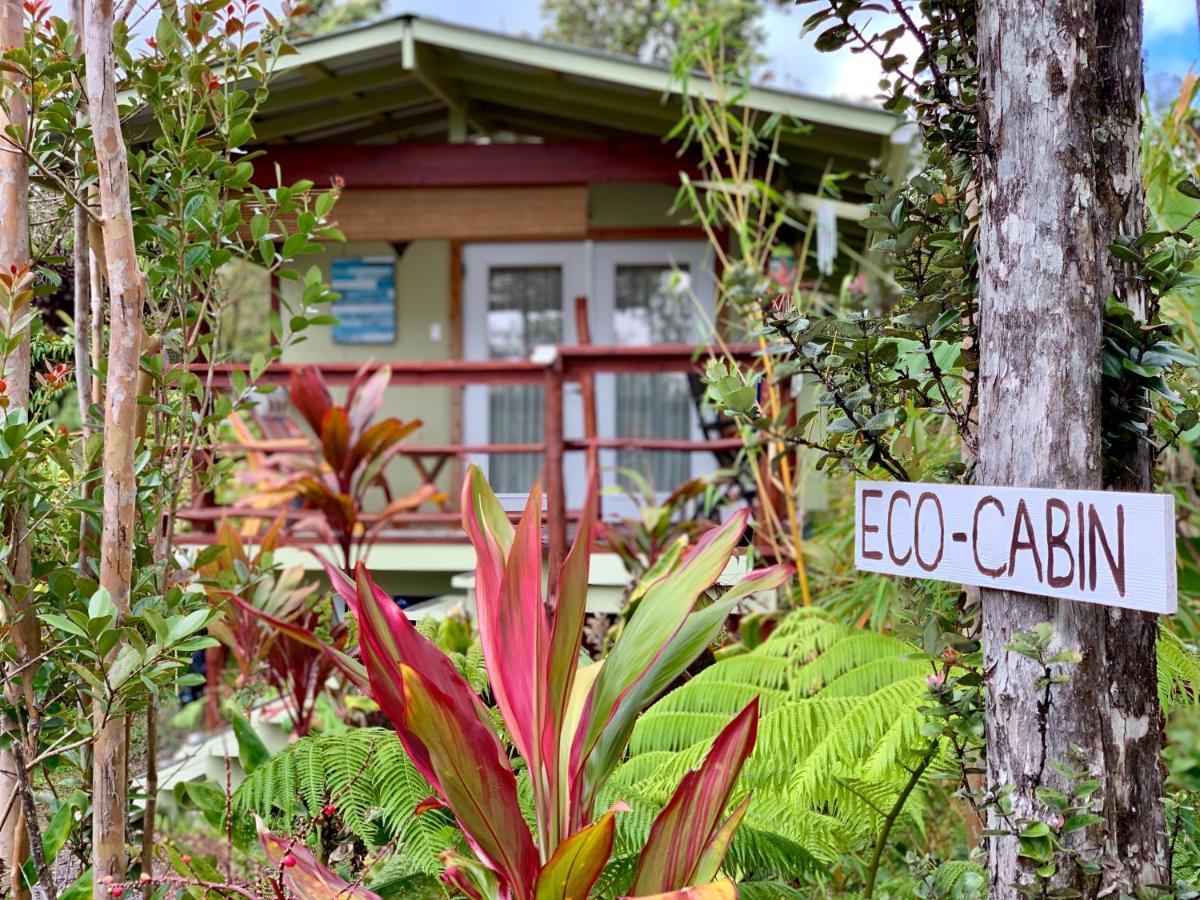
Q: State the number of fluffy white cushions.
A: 0